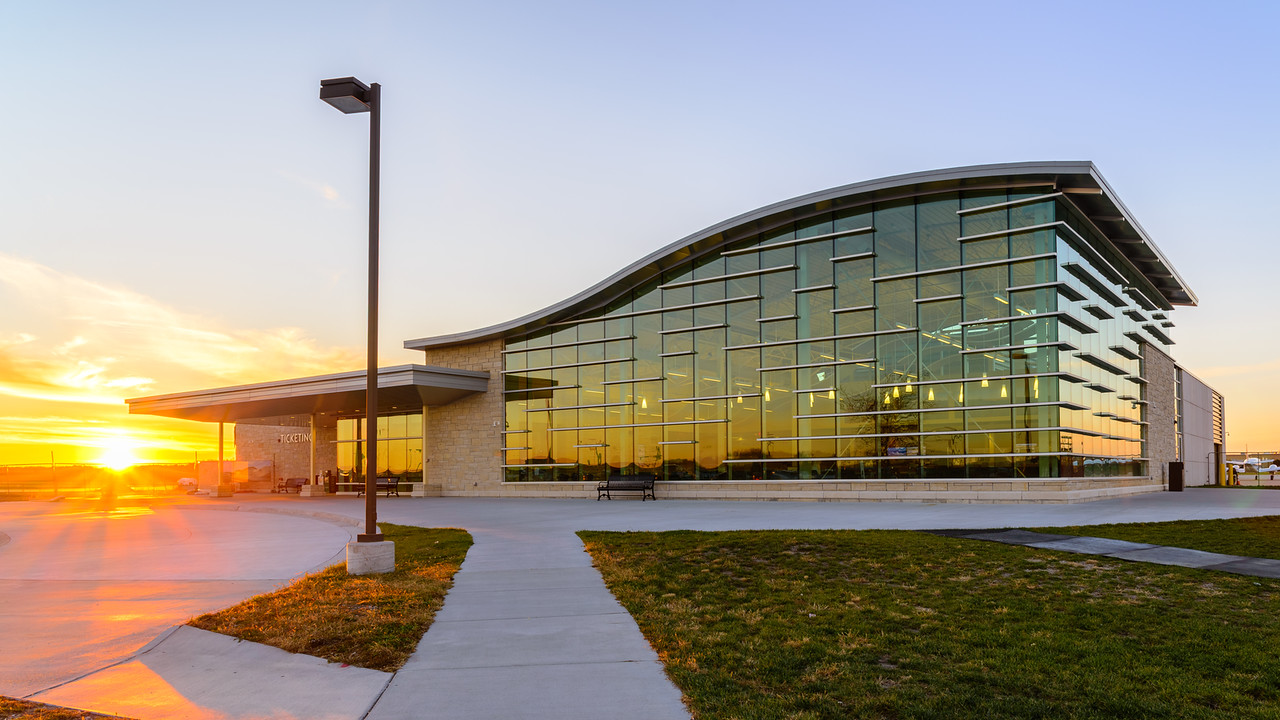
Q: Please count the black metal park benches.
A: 3